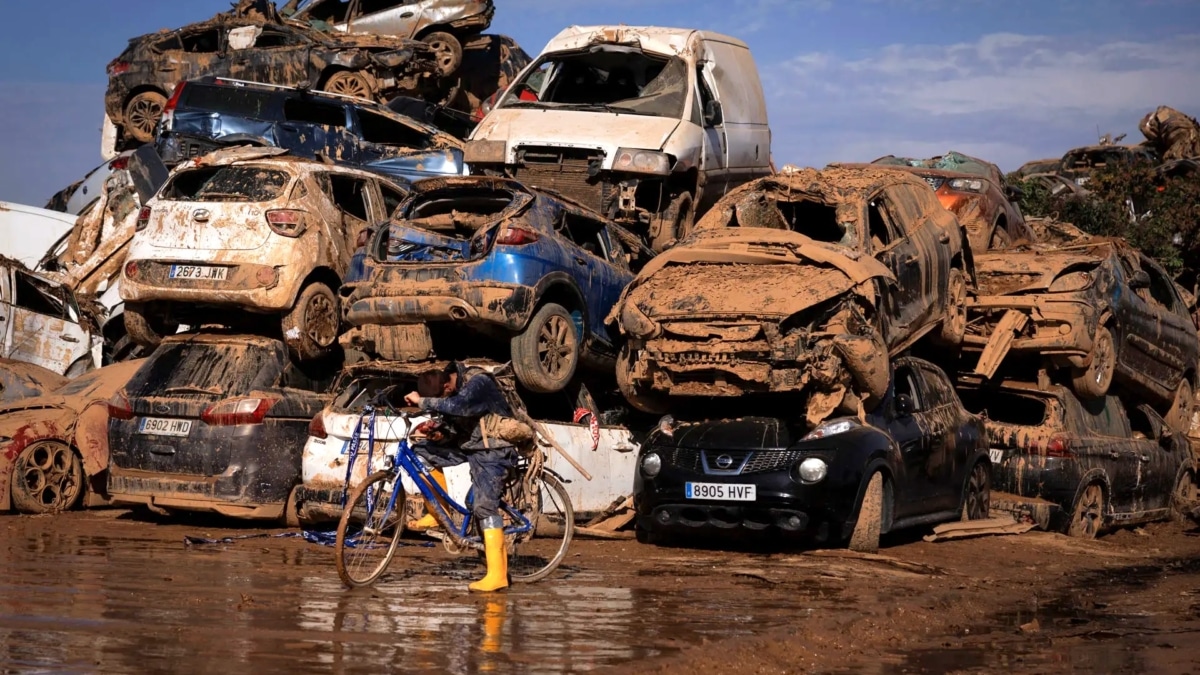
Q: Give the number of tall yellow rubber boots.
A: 2